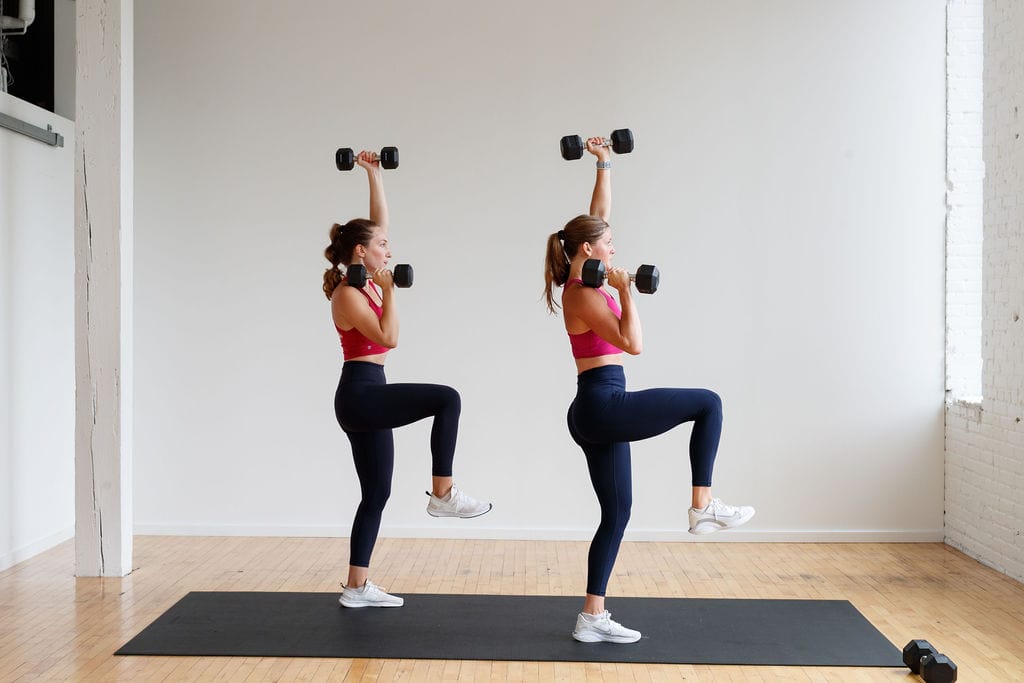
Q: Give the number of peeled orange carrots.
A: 0